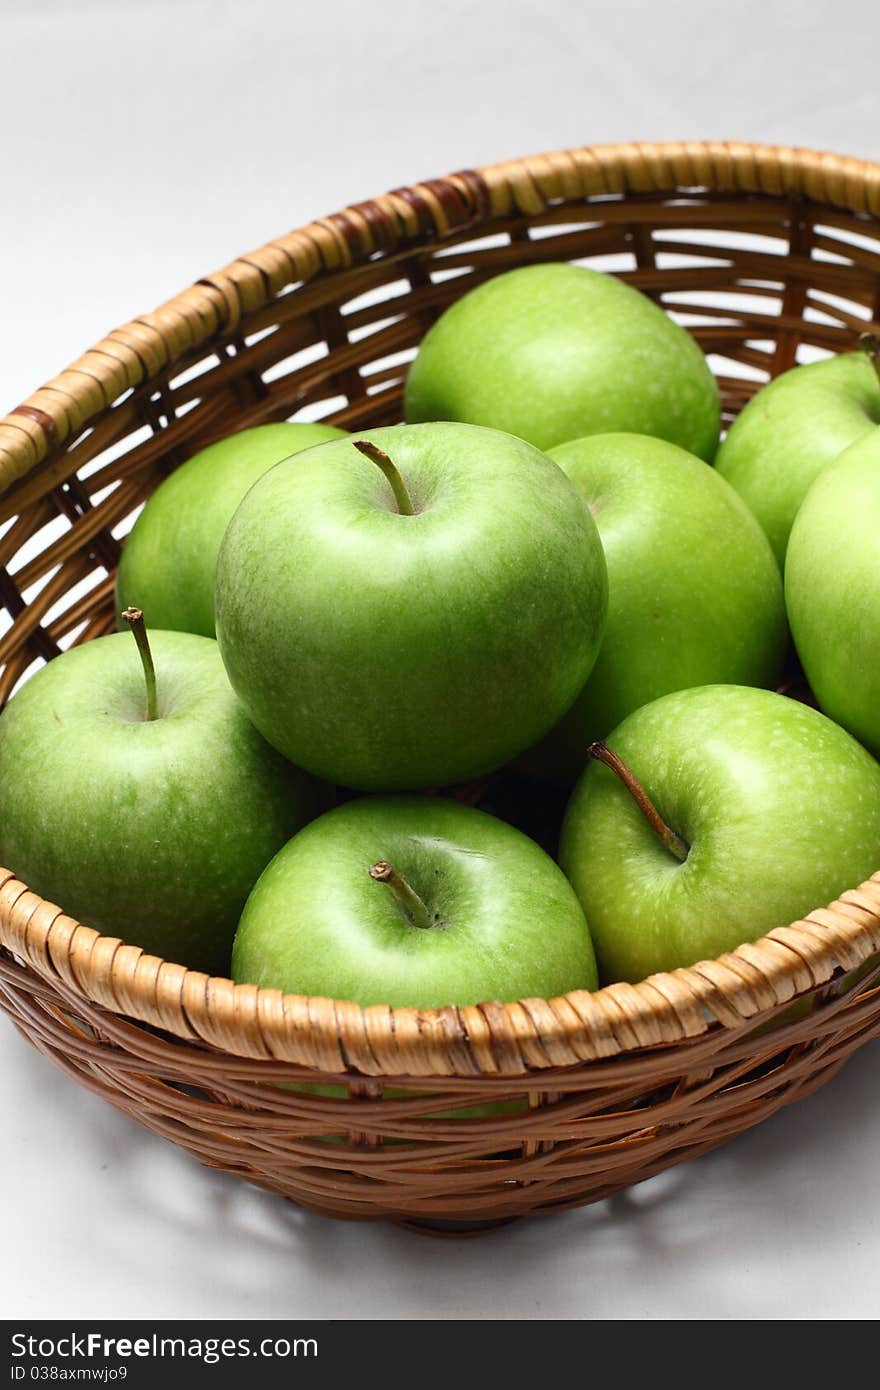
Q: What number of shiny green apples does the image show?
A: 9